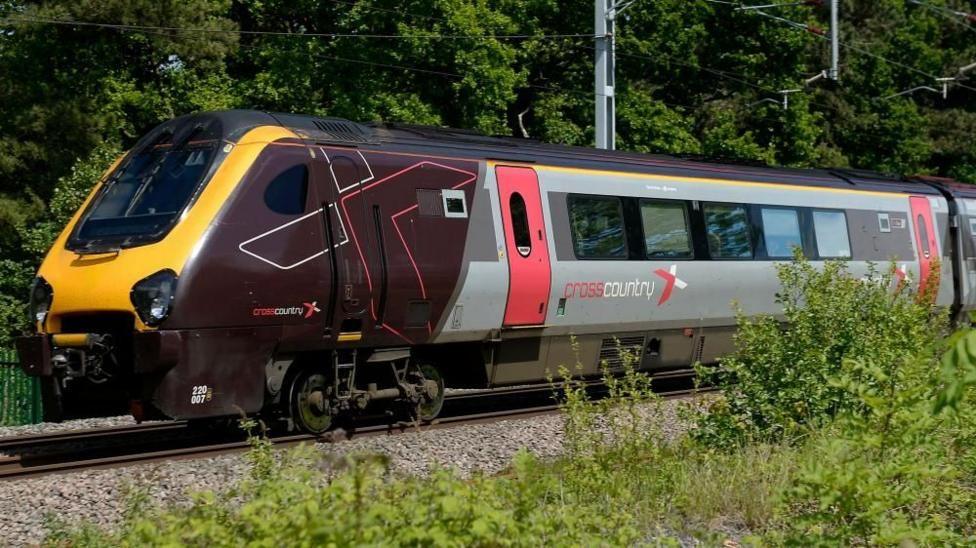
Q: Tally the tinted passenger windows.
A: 5